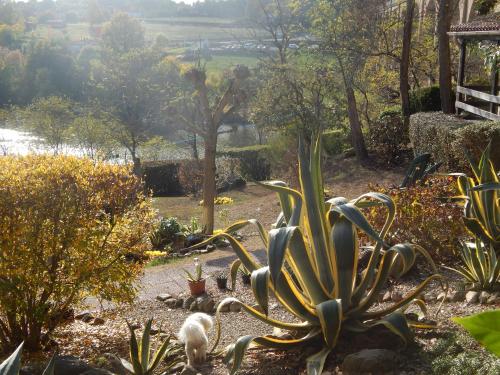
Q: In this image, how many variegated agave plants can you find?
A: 4